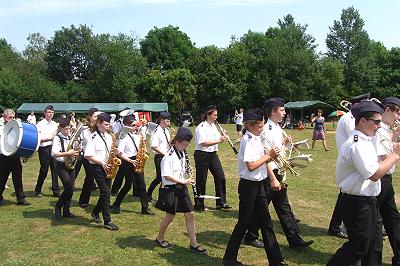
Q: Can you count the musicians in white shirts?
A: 15